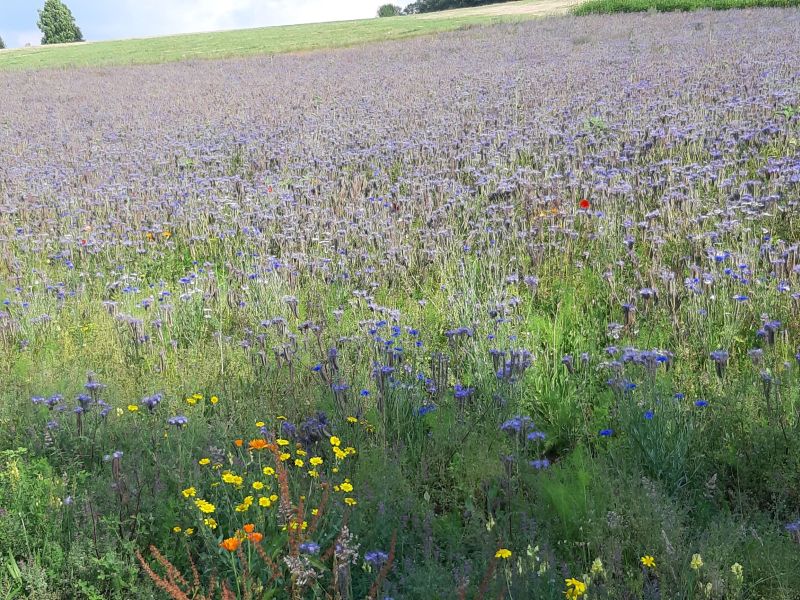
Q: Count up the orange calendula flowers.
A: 5